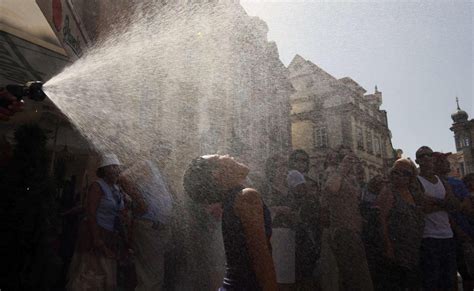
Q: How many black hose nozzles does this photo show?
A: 1